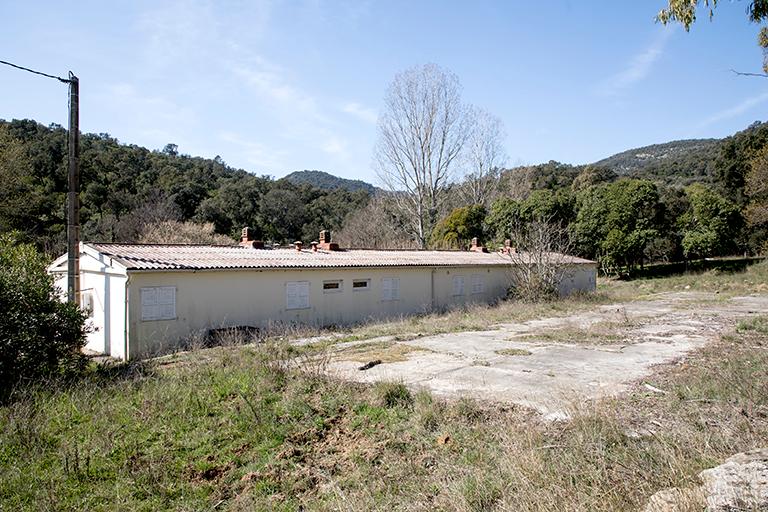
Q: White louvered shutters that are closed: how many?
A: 5